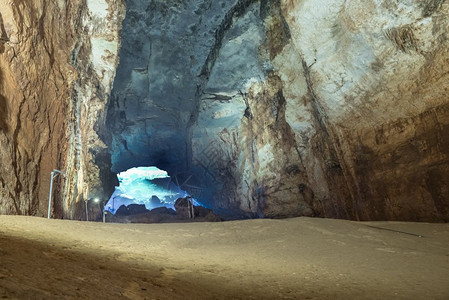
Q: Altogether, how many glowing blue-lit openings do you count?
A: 1